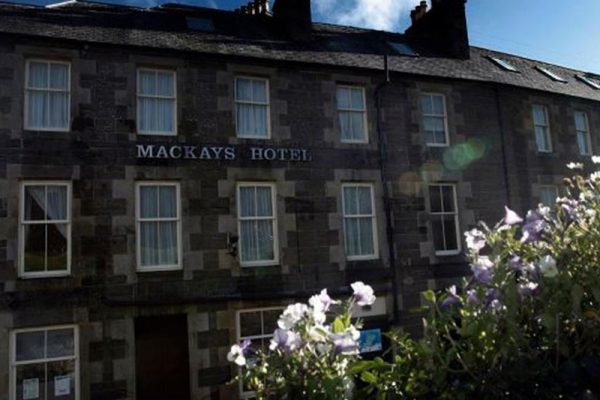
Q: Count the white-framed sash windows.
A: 15